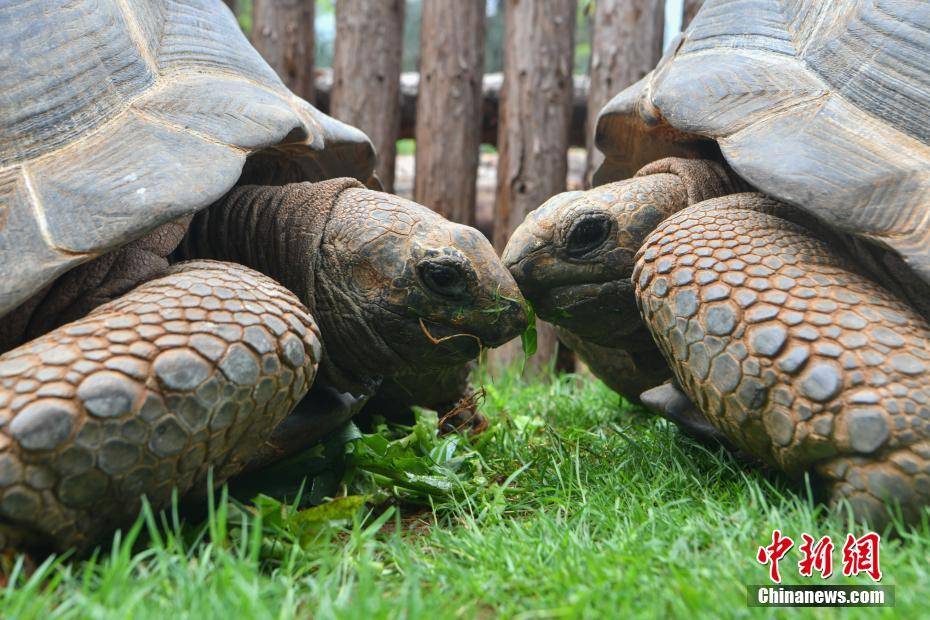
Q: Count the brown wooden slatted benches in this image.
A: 0